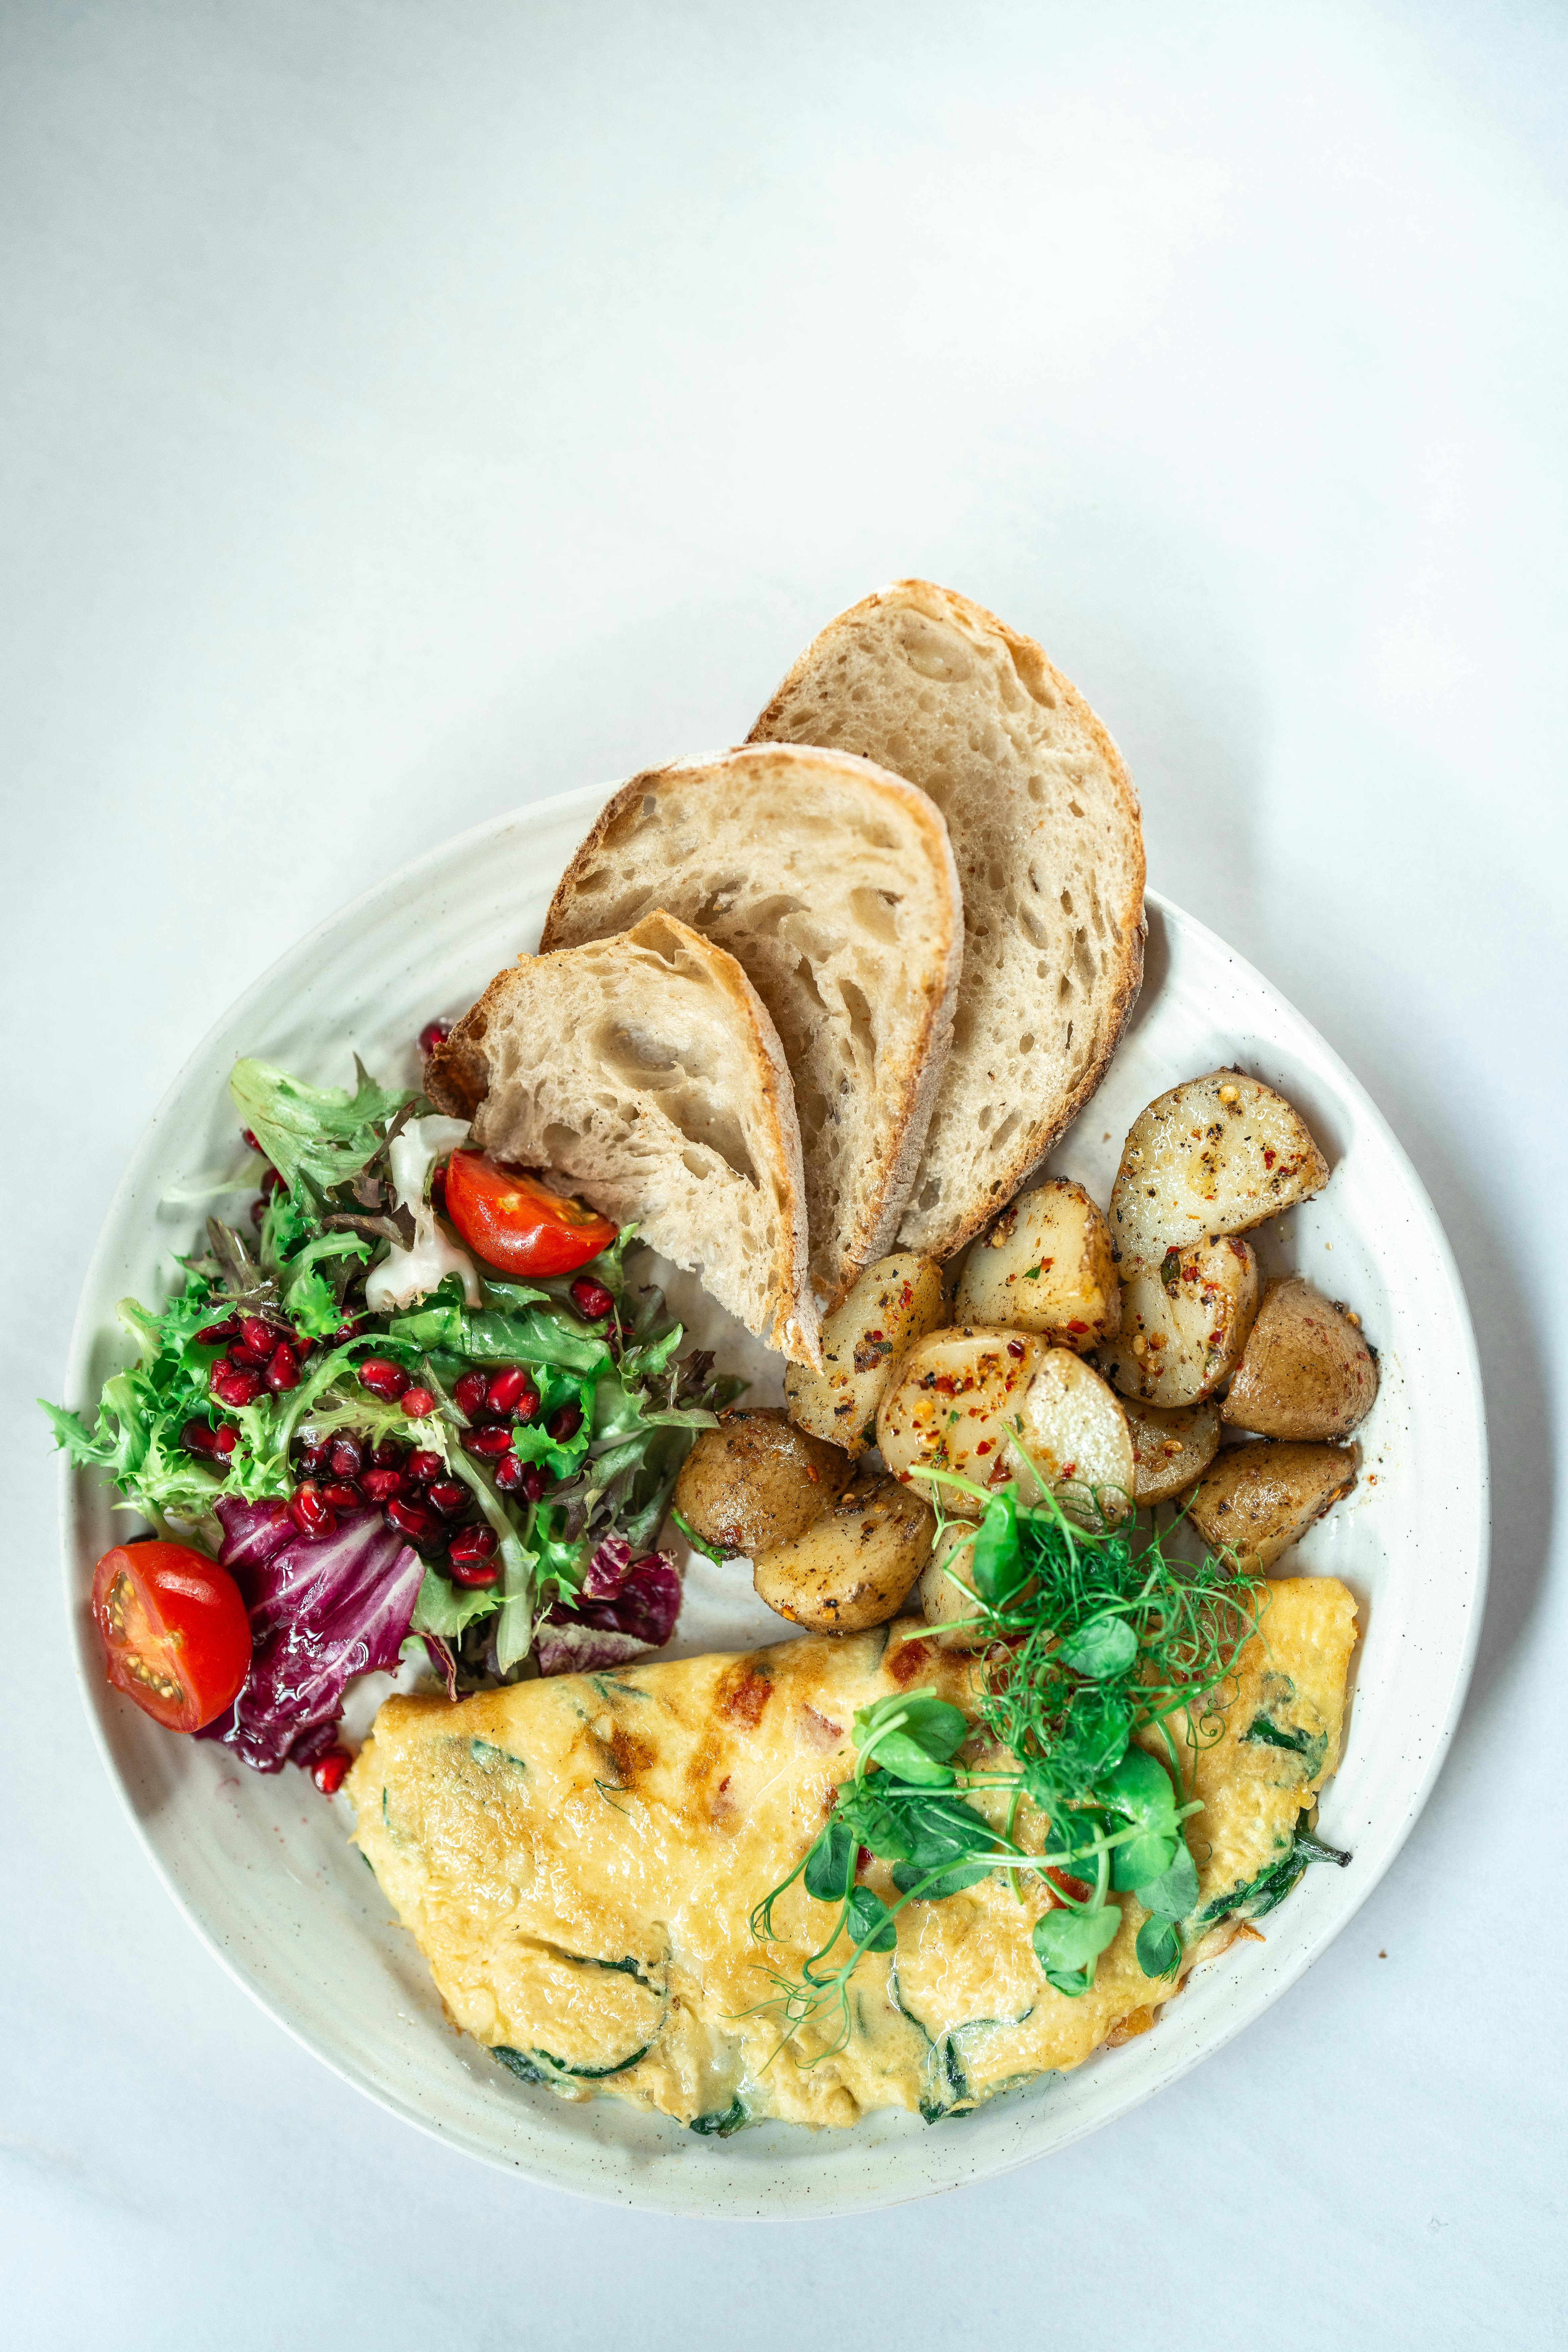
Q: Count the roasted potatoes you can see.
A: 12